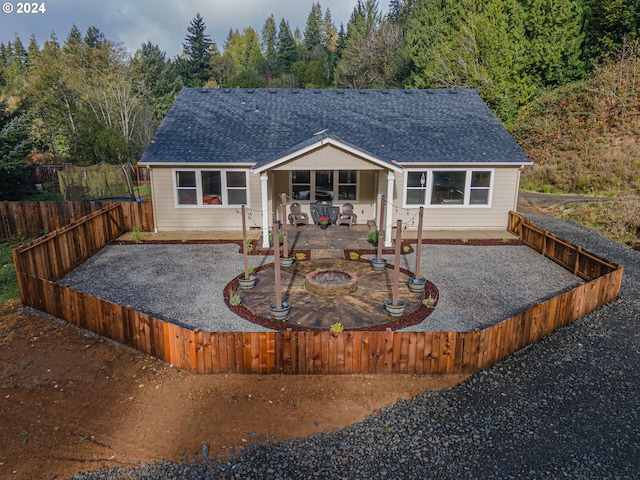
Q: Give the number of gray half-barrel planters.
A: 6